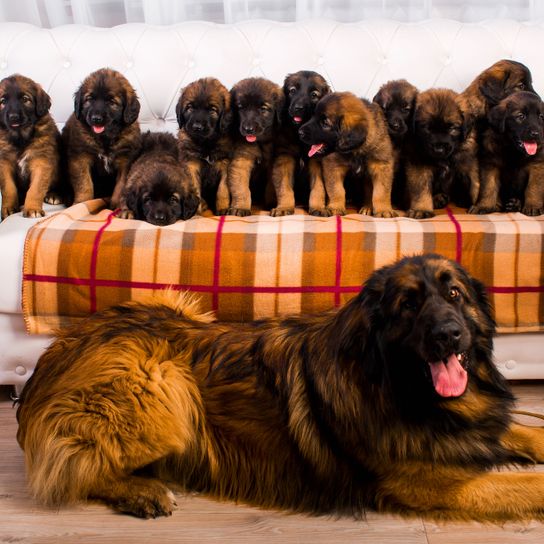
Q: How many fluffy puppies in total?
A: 11